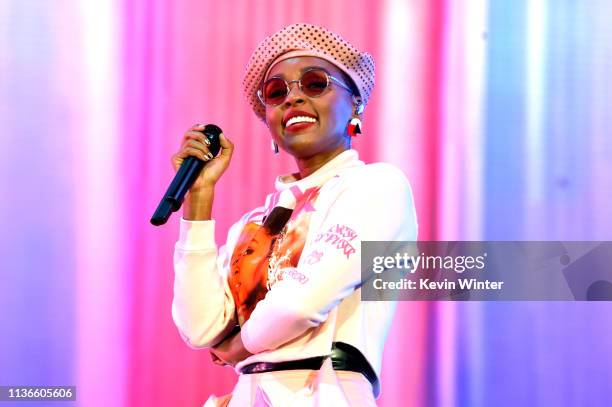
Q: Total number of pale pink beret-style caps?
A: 1